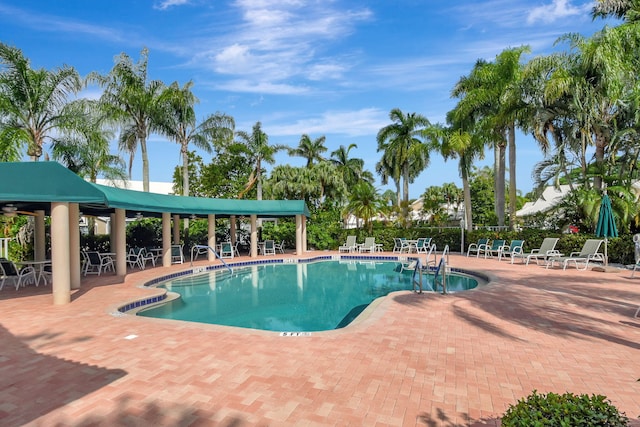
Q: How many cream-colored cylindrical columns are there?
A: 12